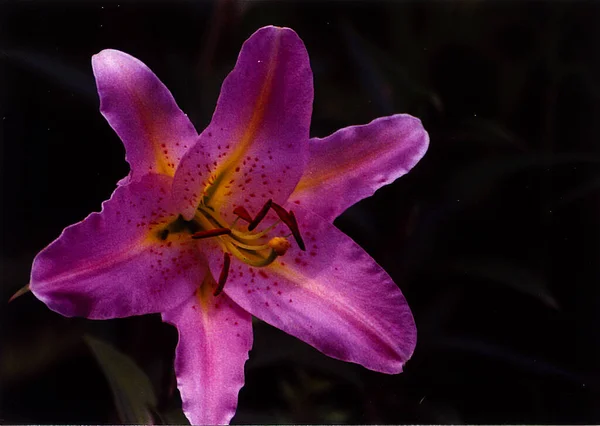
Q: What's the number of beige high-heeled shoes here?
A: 0